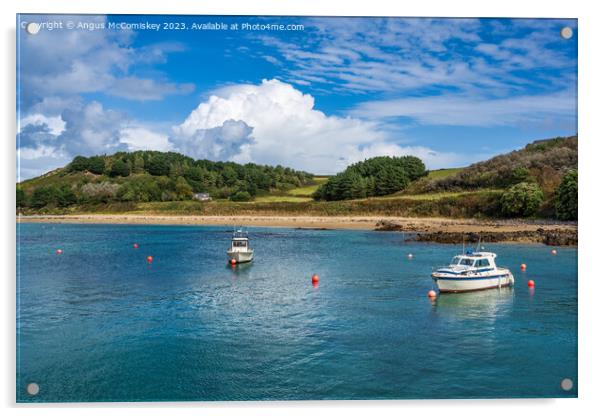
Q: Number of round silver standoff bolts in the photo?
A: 4